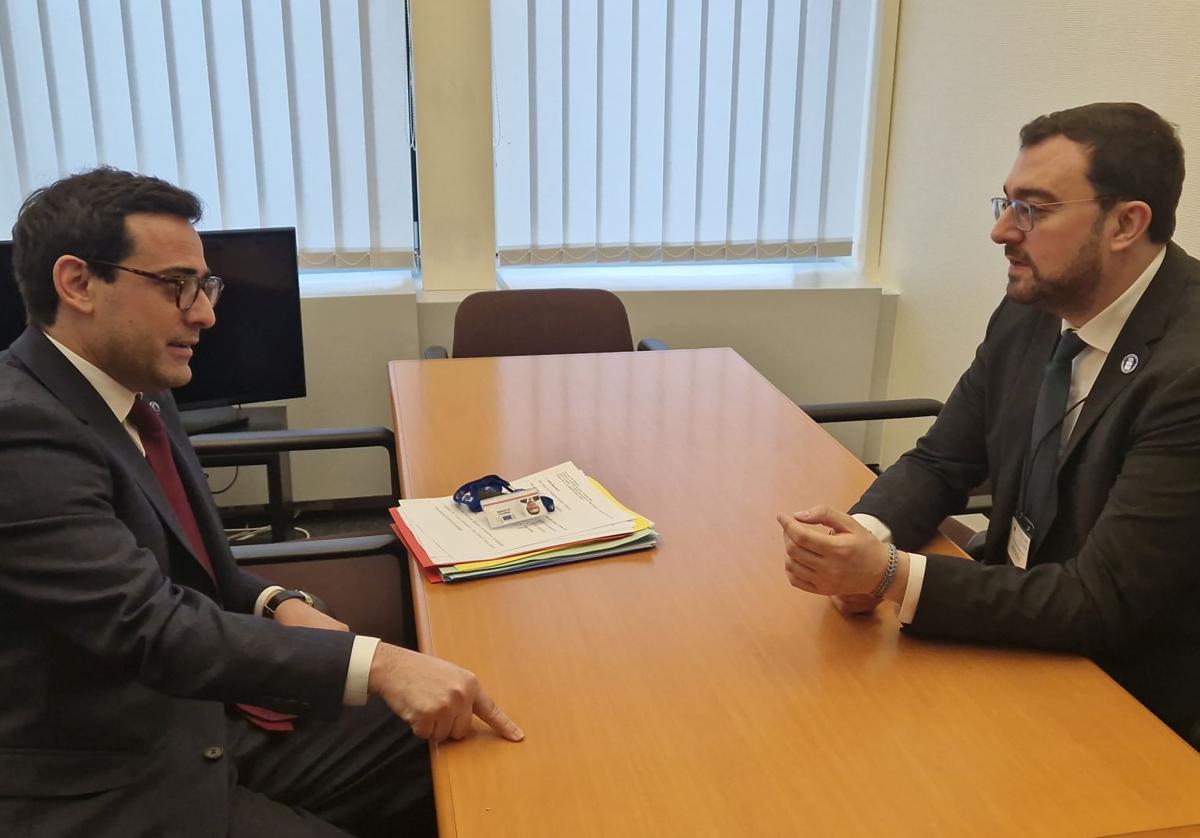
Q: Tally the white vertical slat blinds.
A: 2